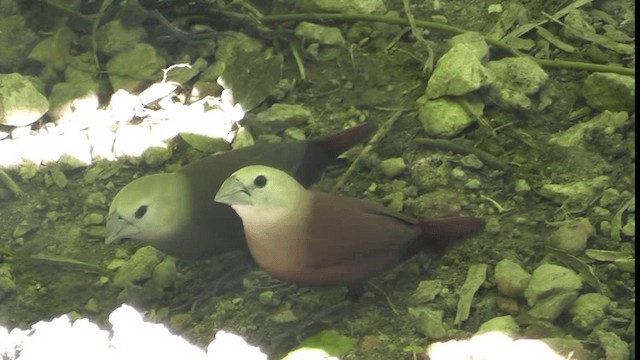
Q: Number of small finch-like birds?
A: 2